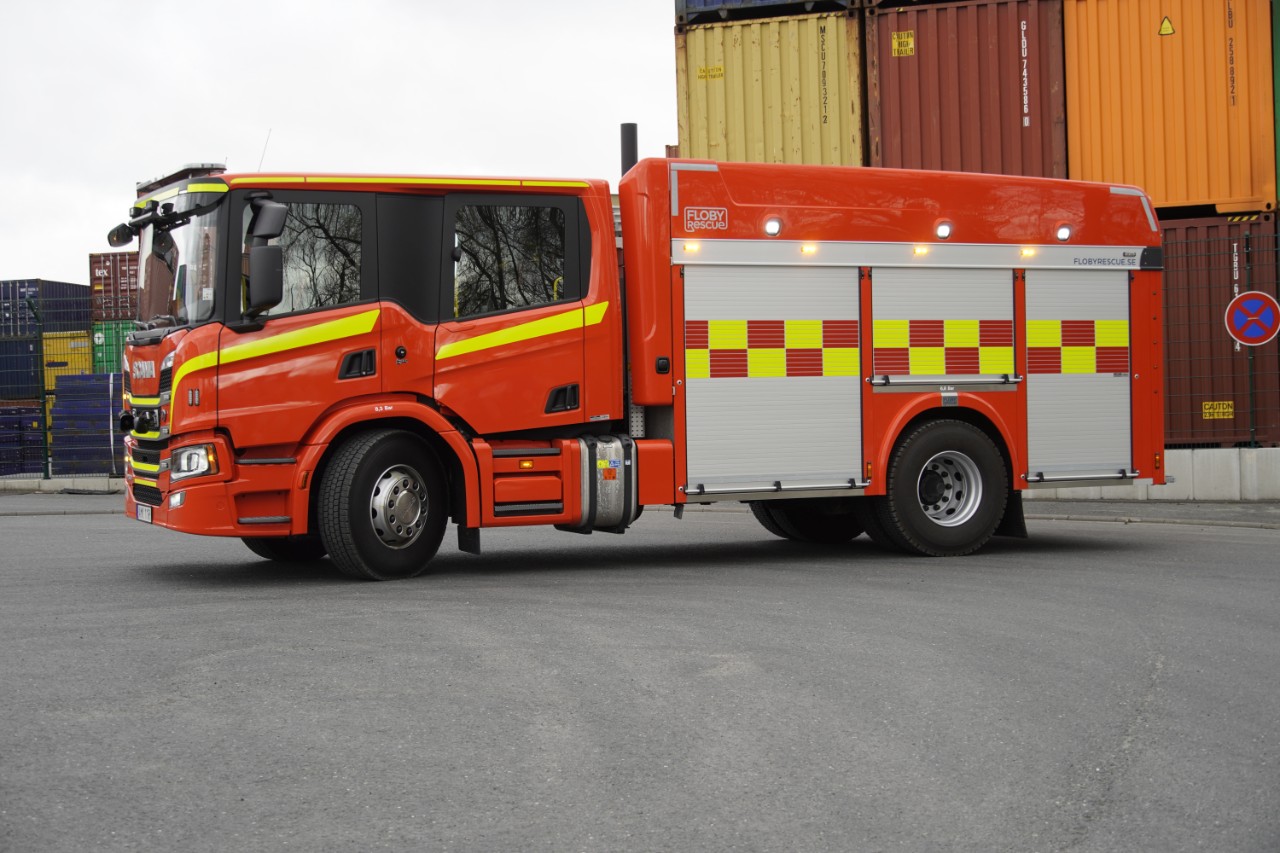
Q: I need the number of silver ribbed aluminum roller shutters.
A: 3